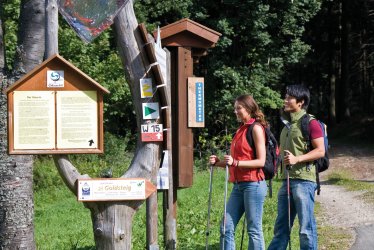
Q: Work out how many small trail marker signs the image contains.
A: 3